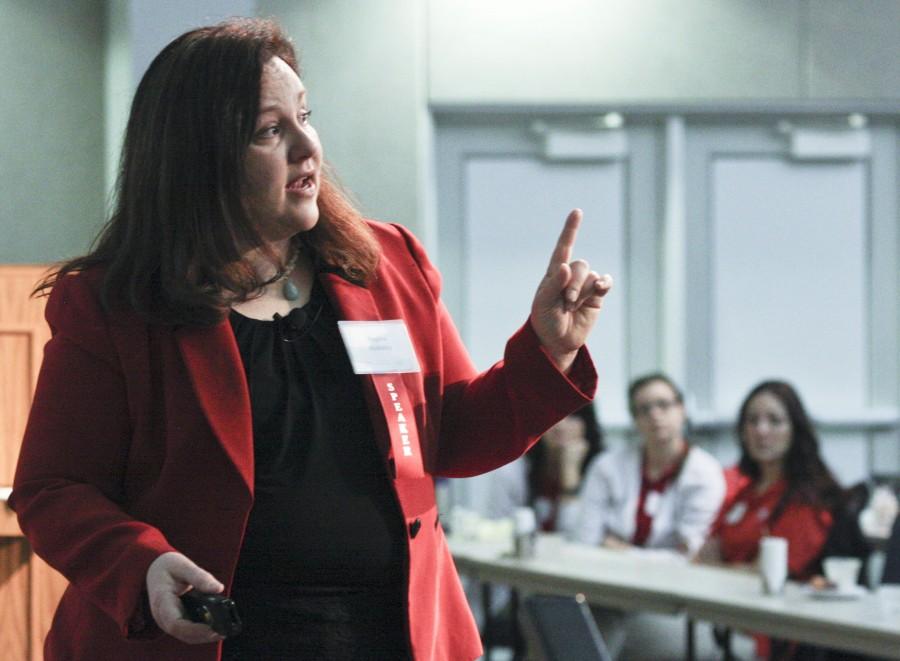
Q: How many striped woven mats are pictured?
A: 0